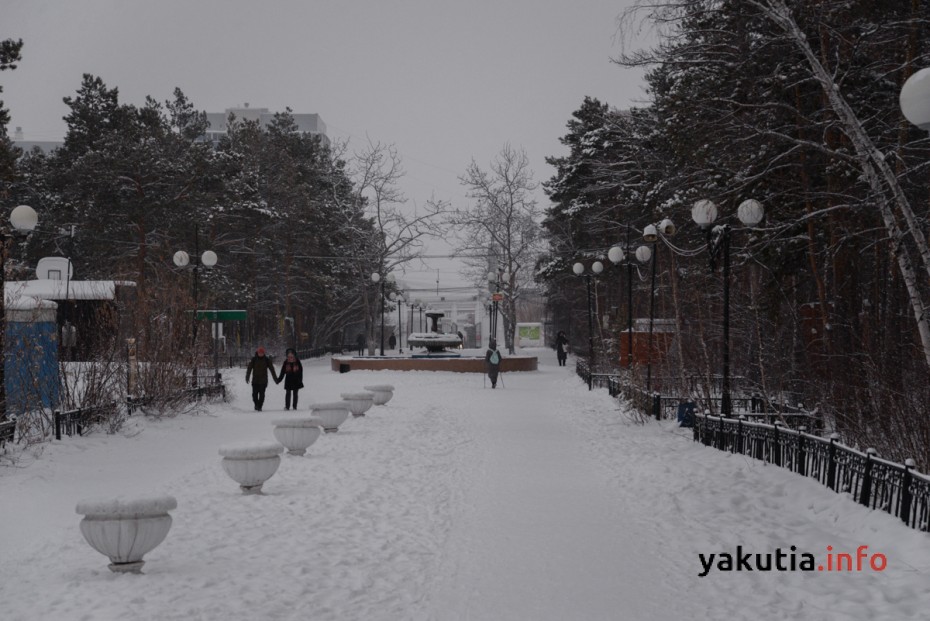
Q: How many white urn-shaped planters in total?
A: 6